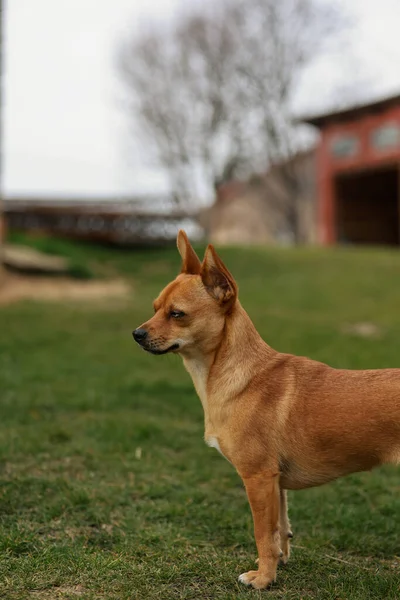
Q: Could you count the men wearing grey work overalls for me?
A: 0